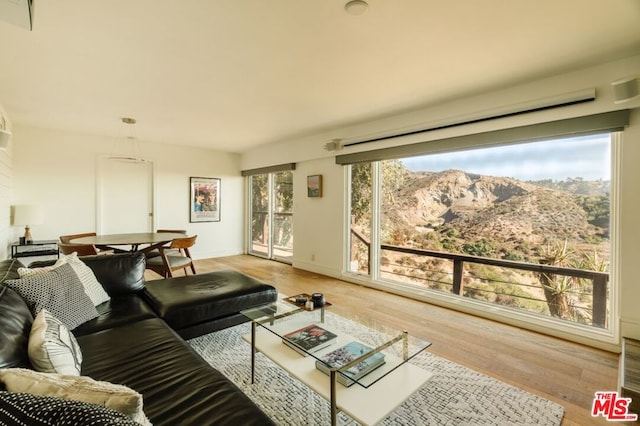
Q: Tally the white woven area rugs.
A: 1